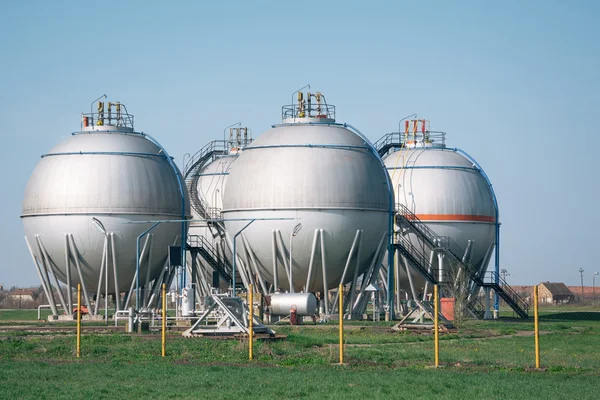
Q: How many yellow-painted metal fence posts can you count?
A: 6